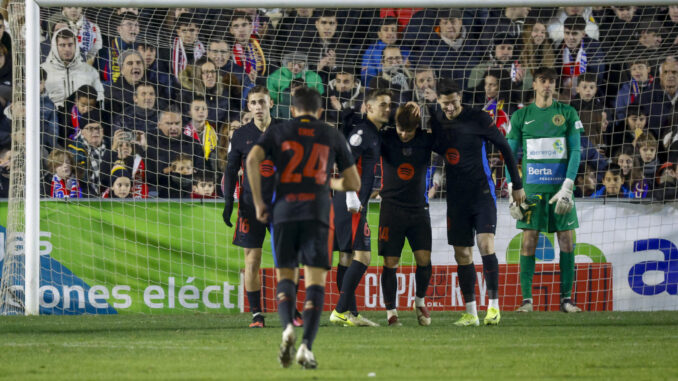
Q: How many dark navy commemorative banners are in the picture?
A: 0